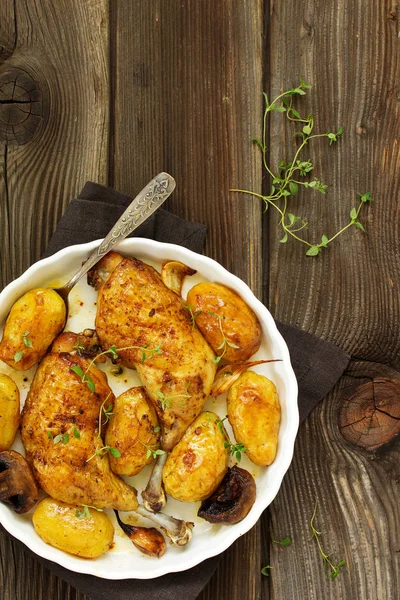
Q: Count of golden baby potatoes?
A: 7